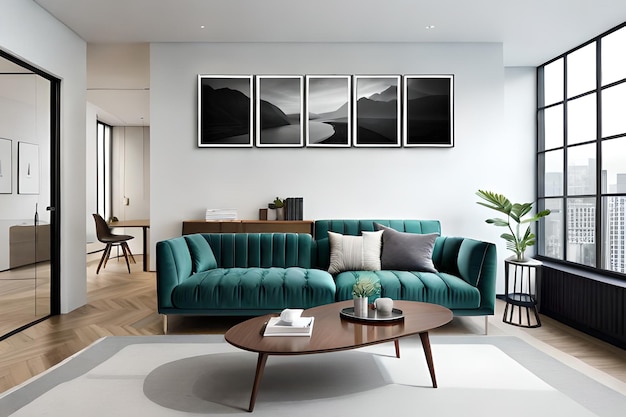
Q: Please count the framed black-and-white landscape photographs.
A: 5